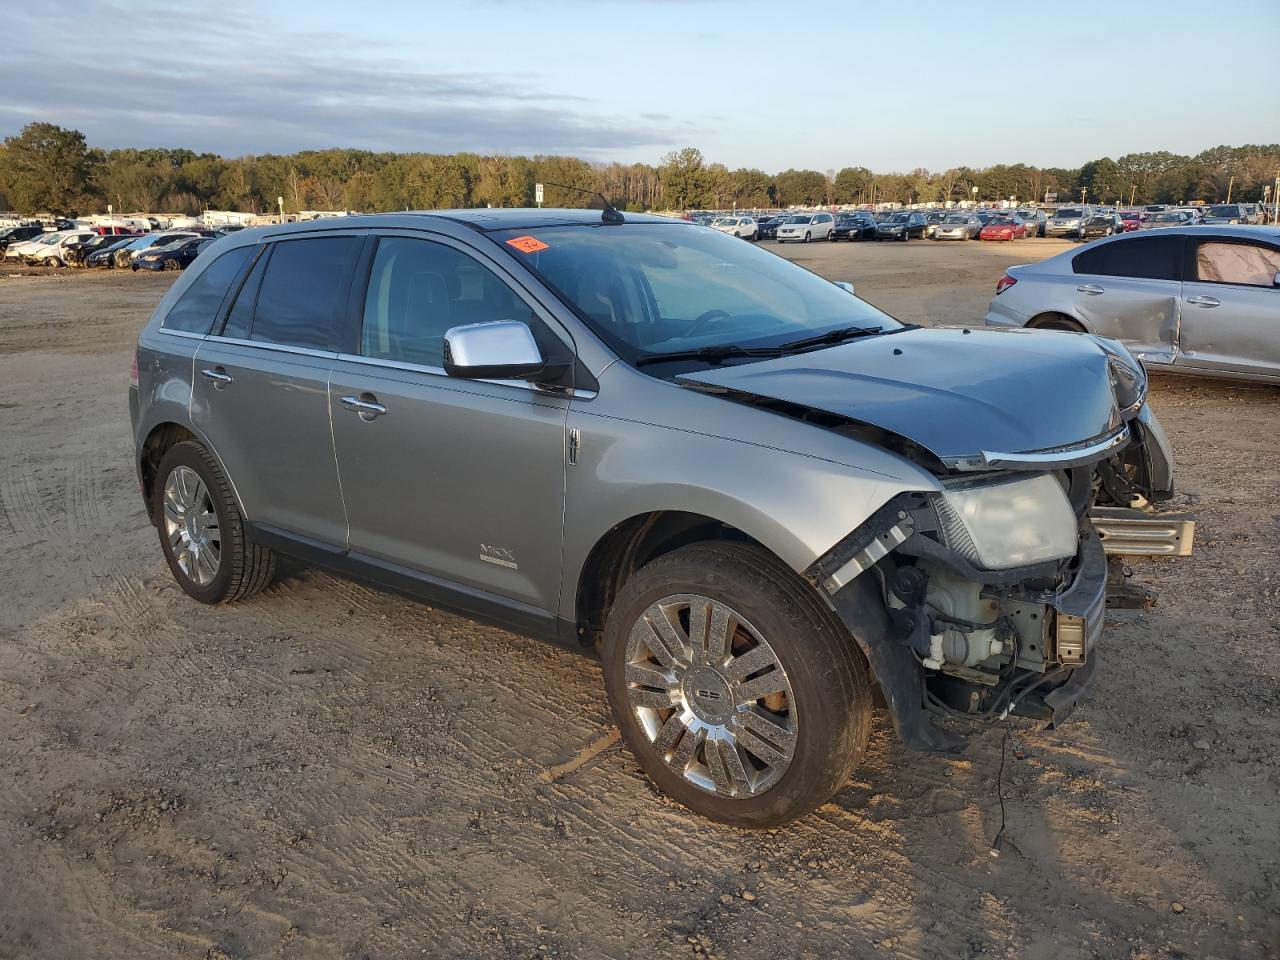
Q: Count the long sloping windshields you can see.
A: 1